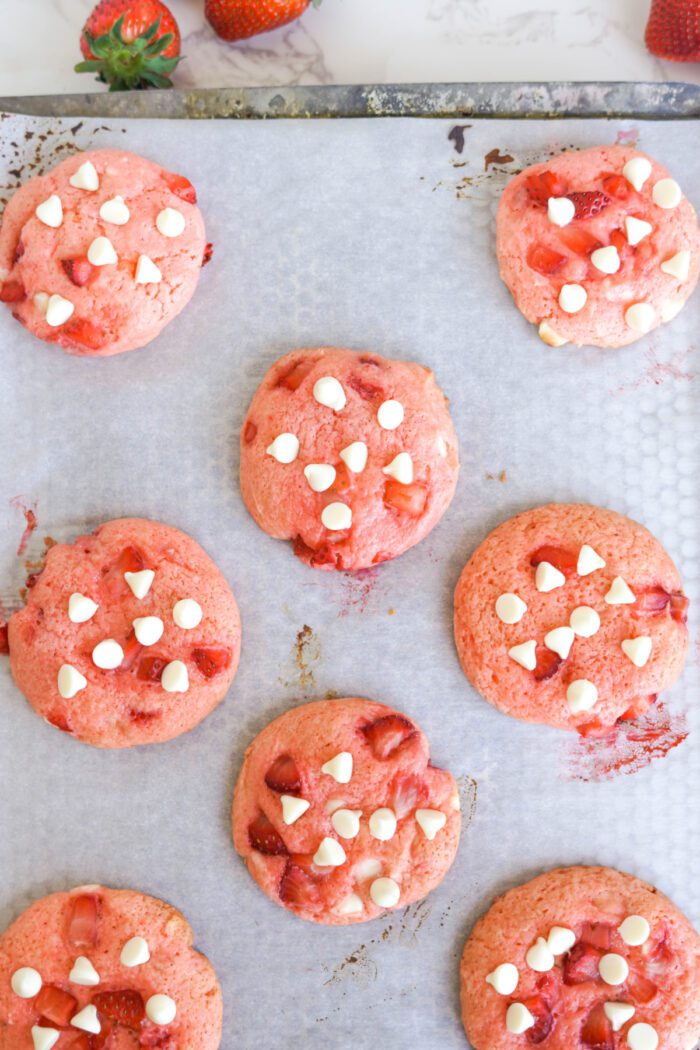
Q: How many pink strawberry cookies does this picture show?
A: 8